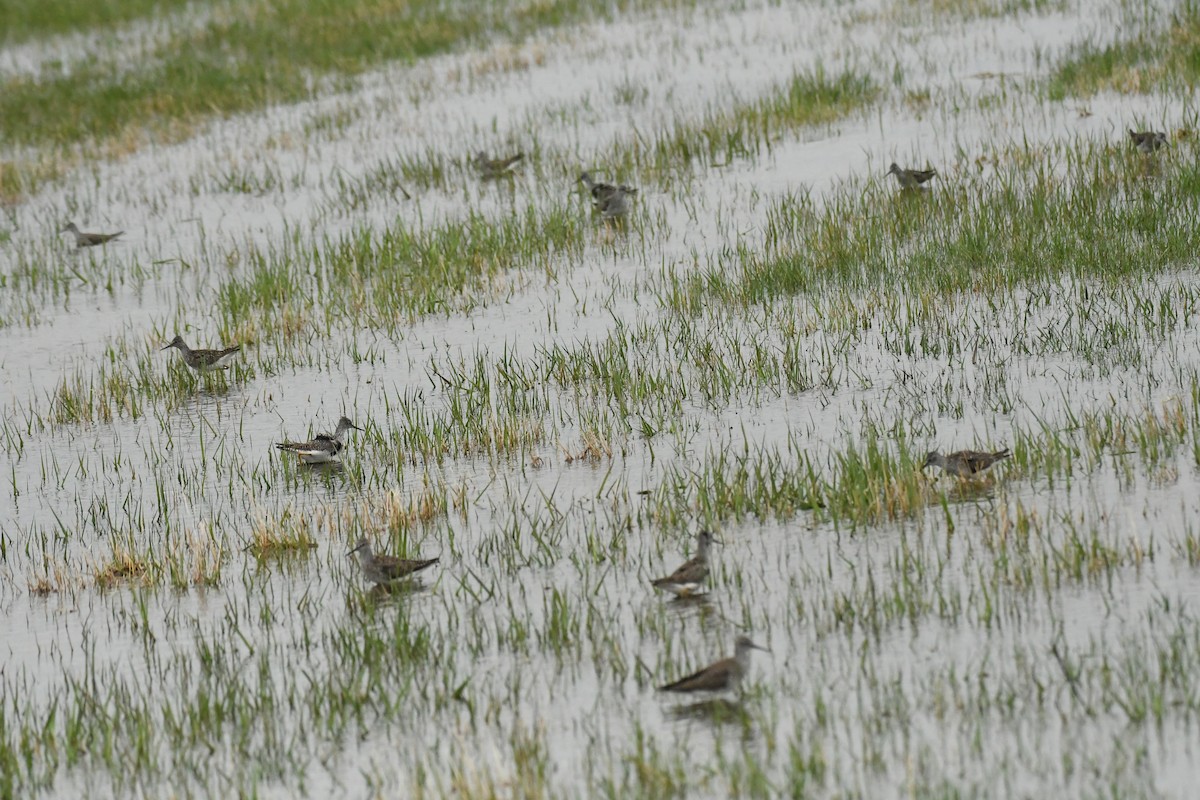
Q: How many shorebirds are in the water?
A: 12